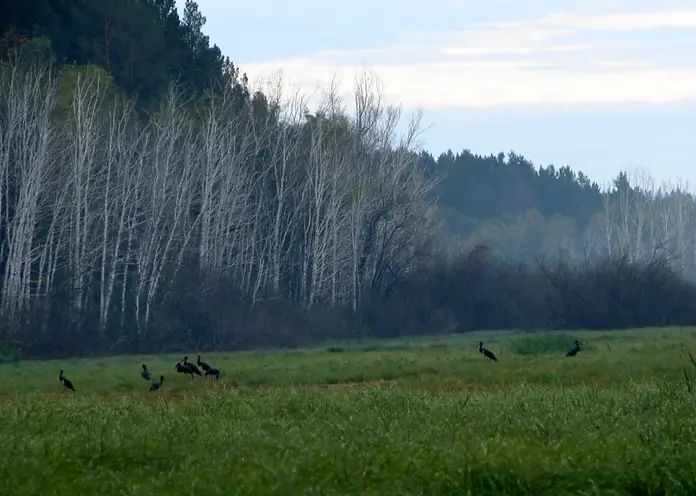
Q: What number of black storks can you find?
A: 9